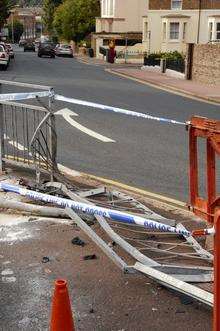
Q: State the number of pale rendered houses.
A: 2